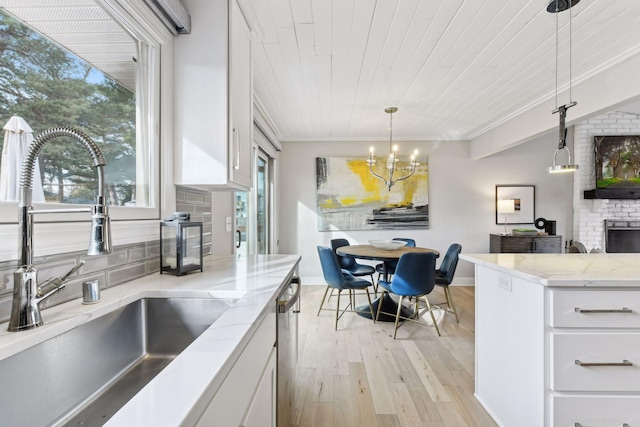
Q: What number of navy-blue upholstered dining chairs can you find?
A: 5